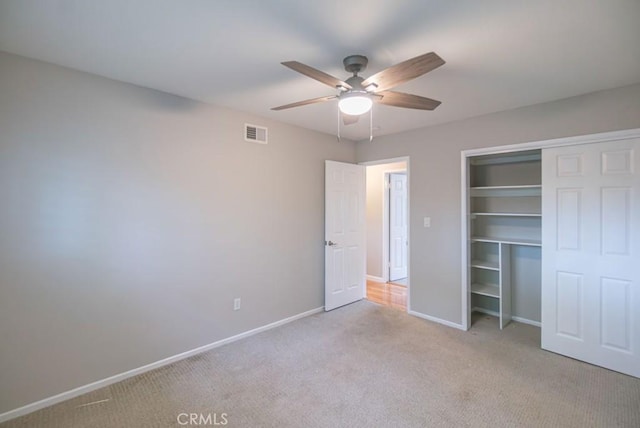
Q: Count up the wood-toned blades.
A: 5